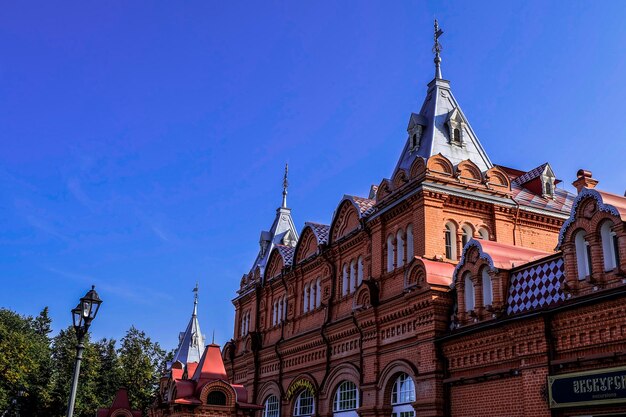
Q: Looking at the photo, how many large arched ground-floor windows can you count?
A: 4